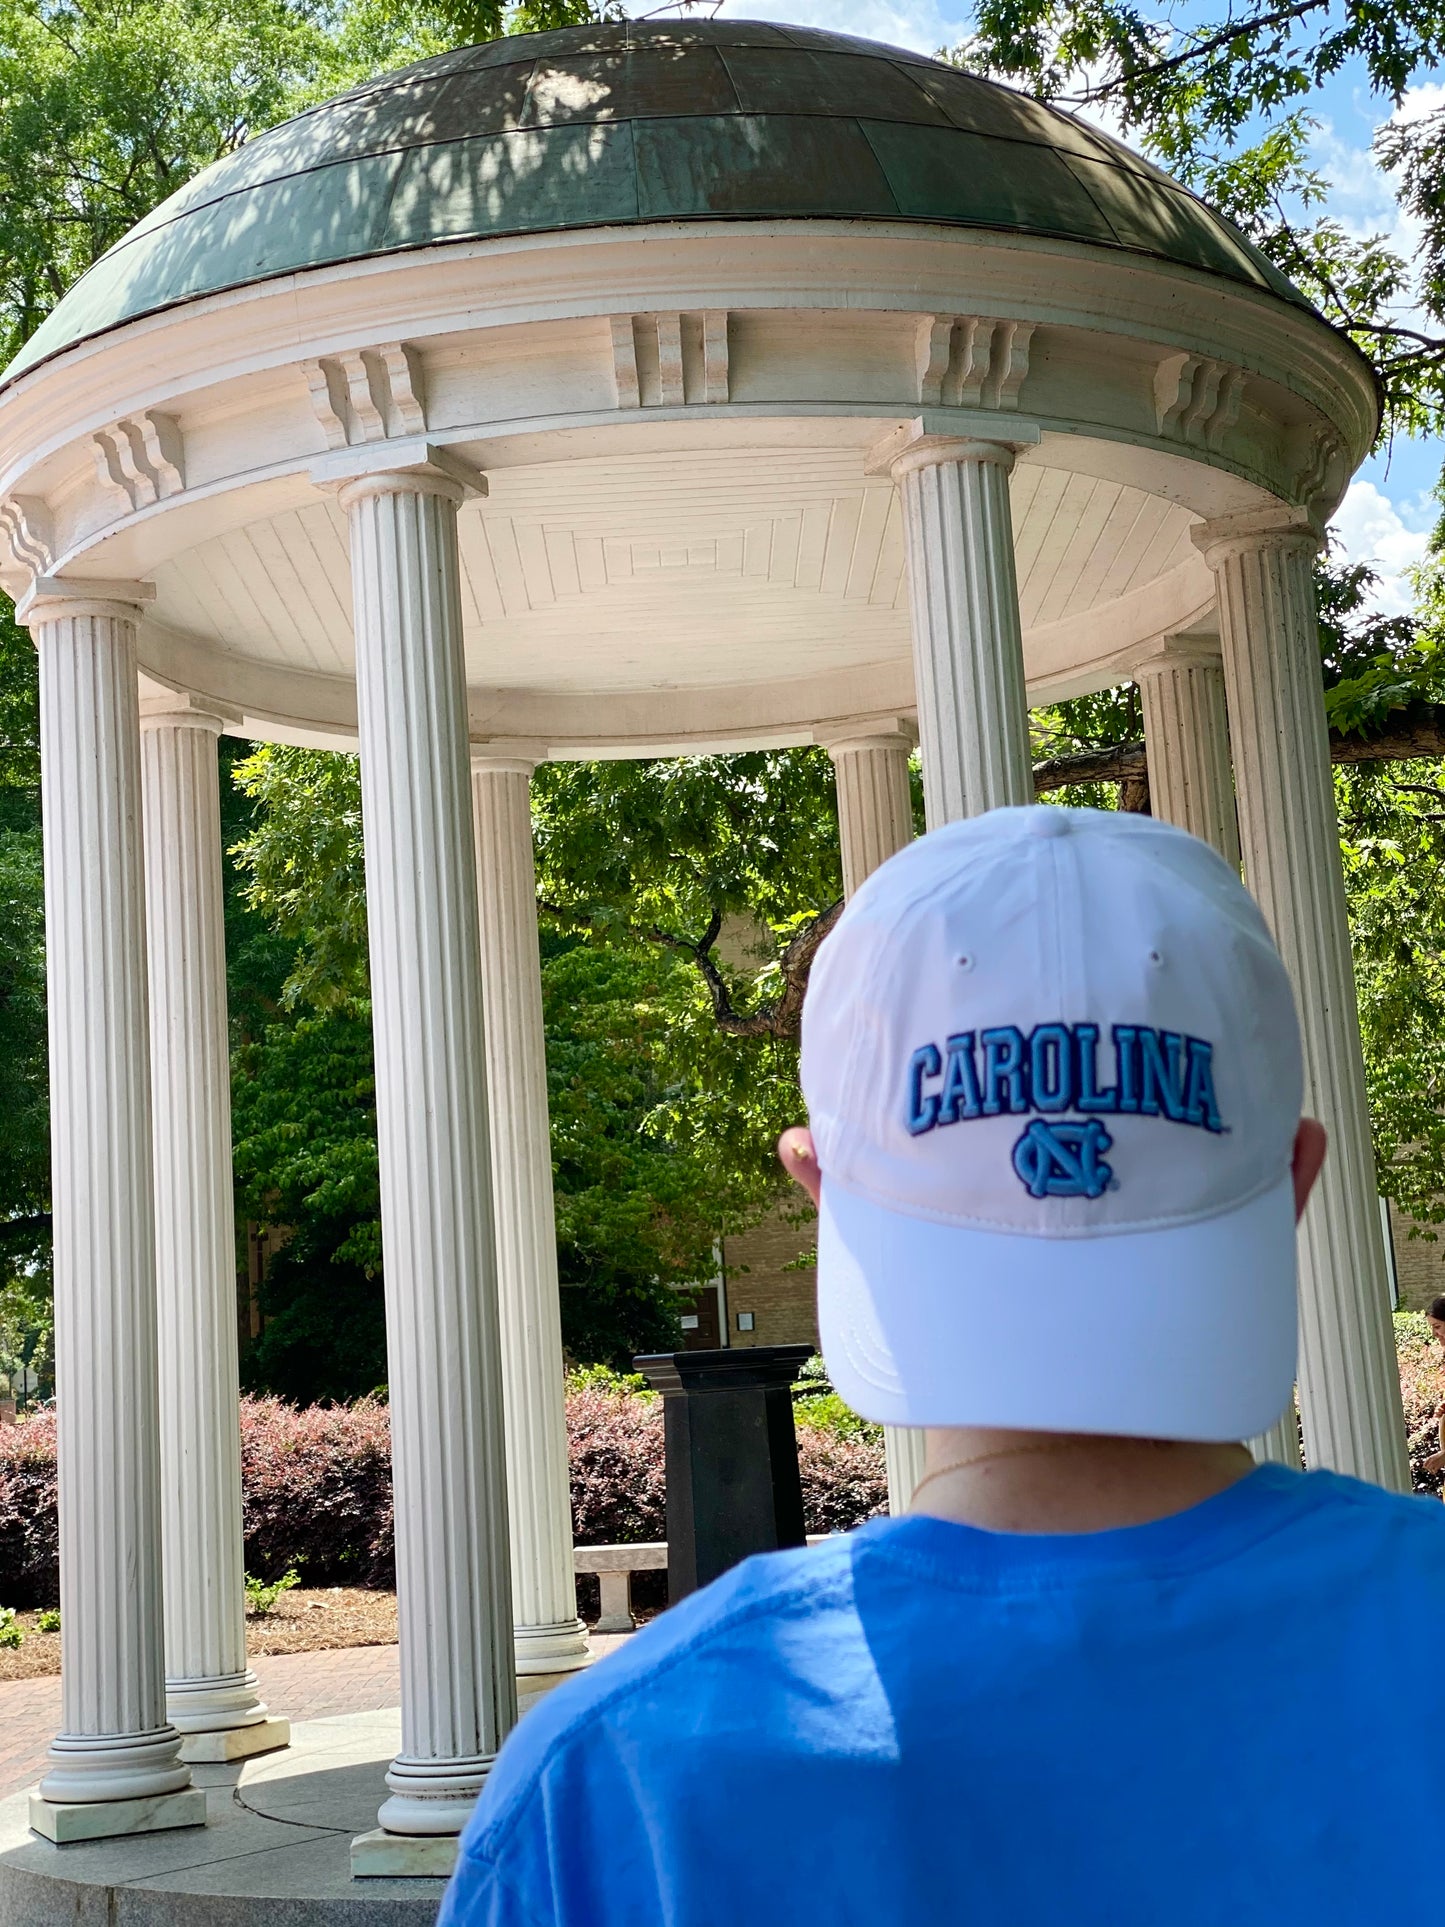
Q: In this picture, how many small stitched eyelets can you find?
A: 2